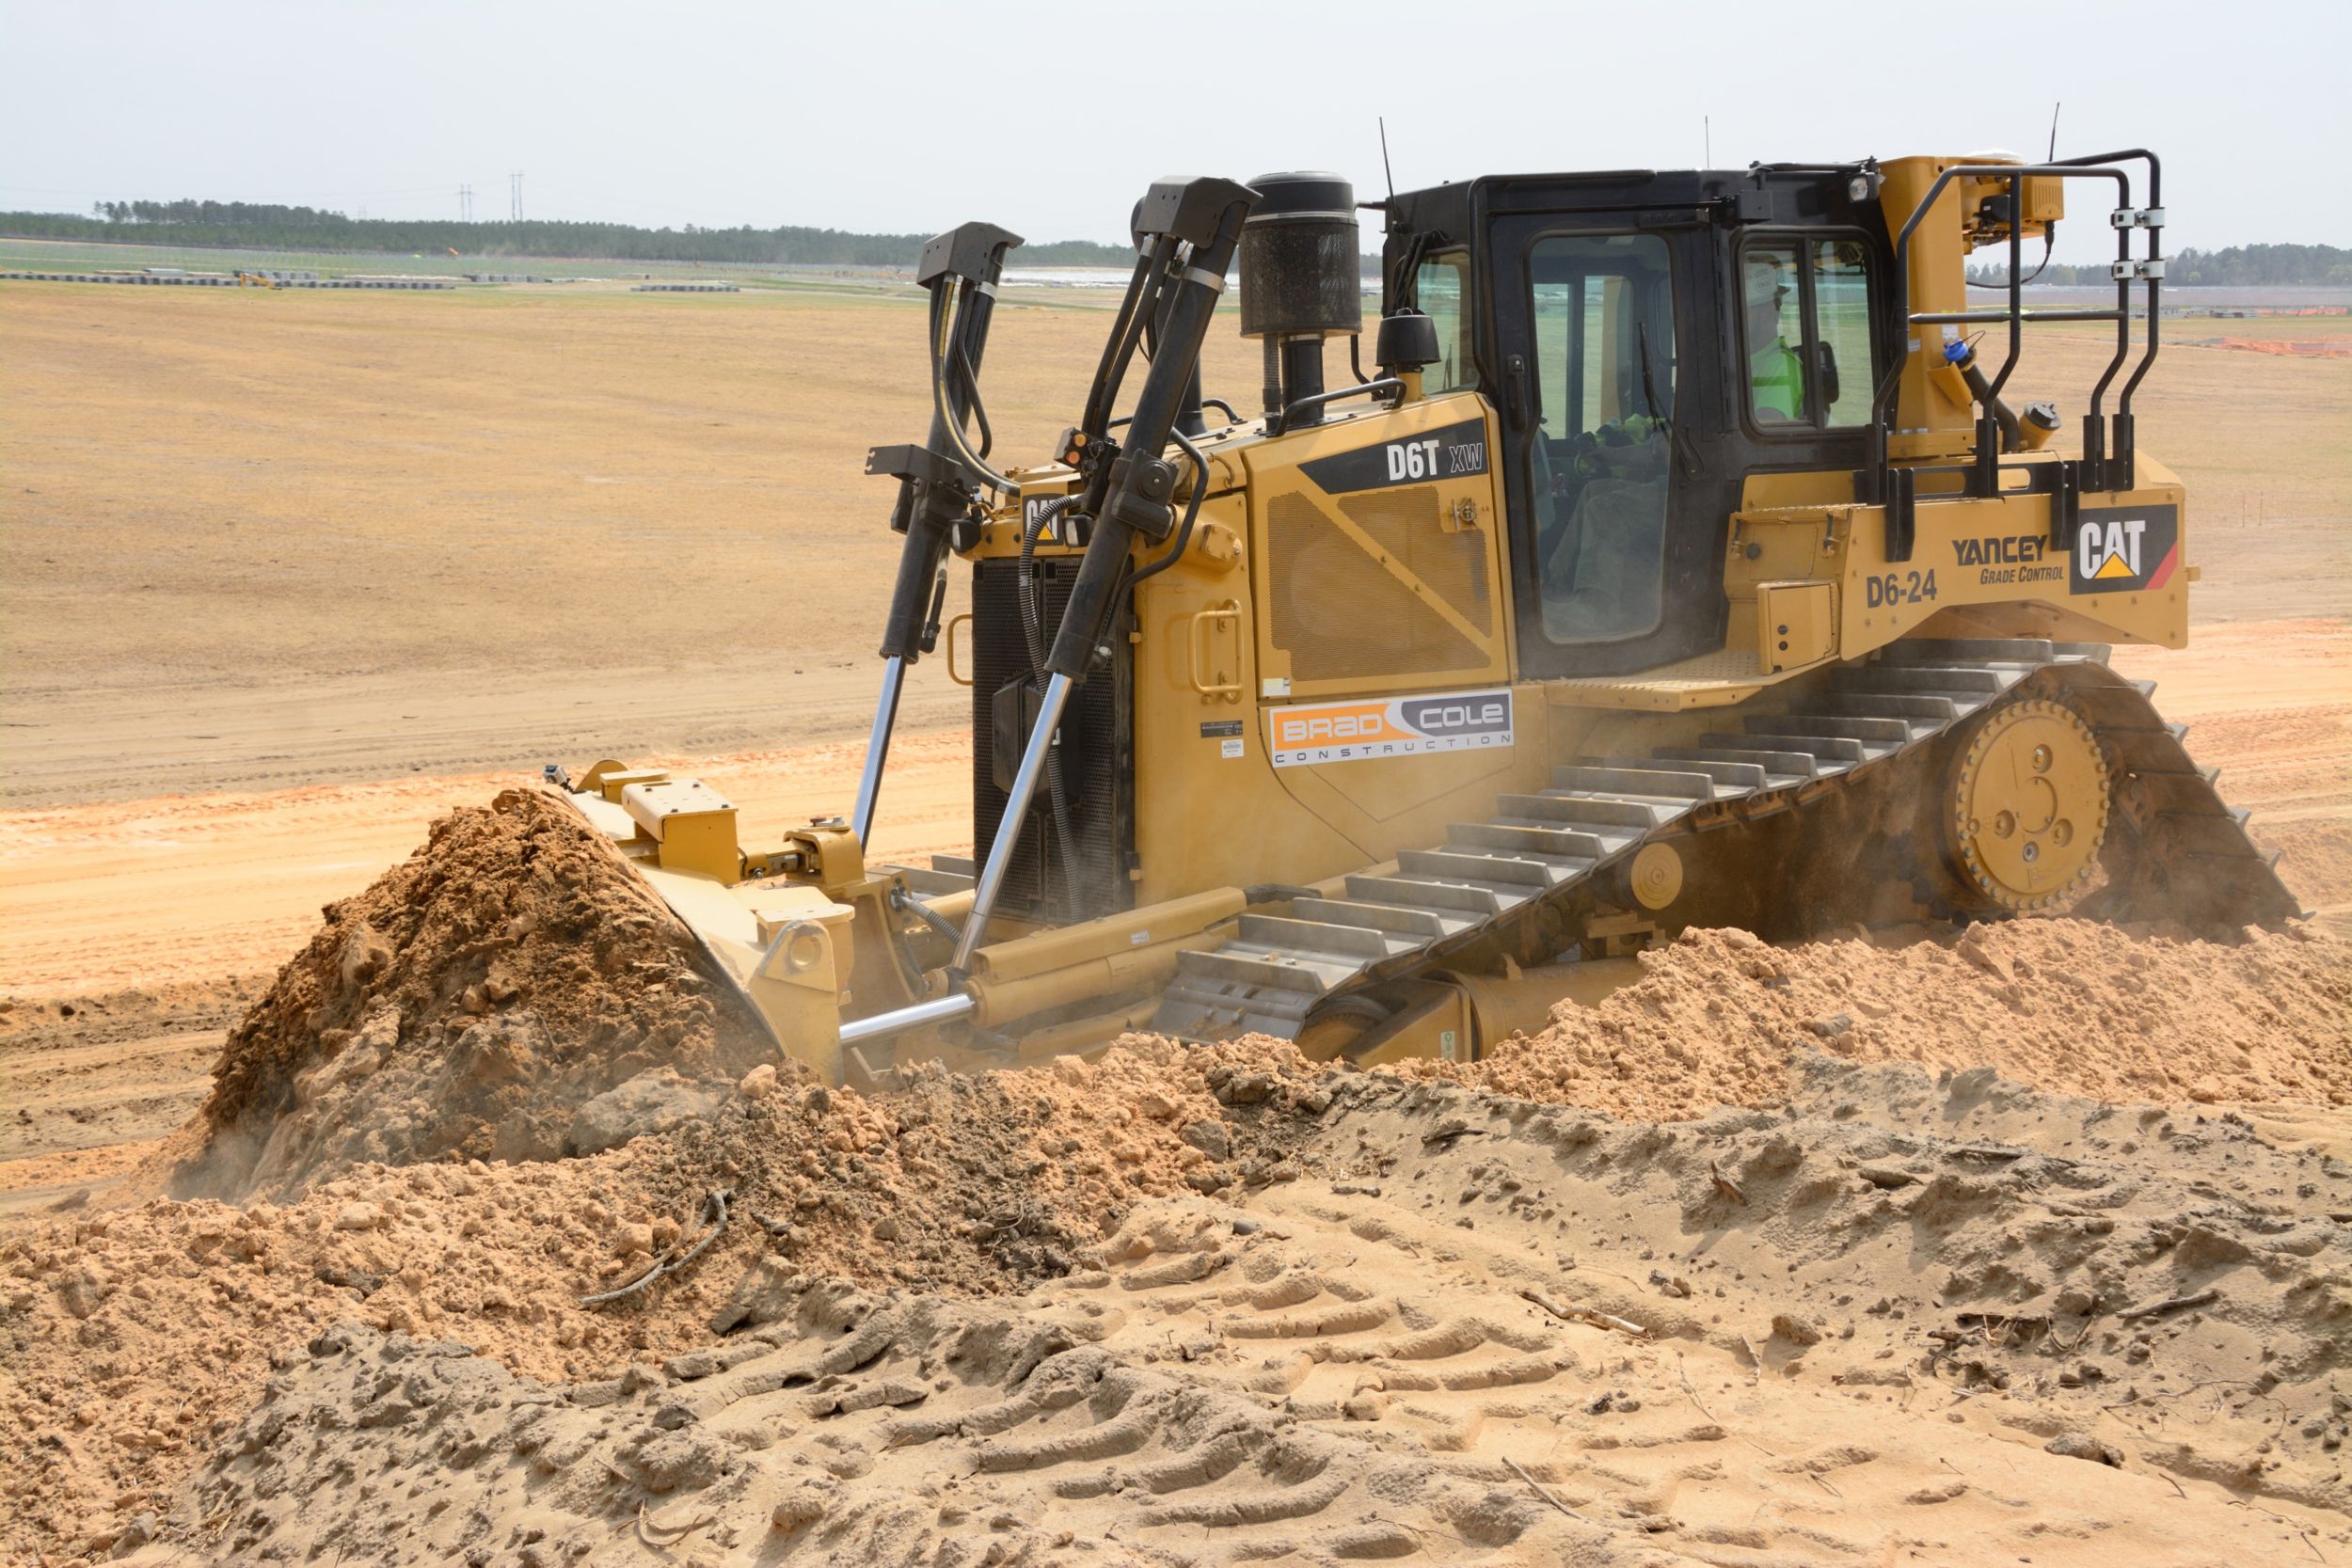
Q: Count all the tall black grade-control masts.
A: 2